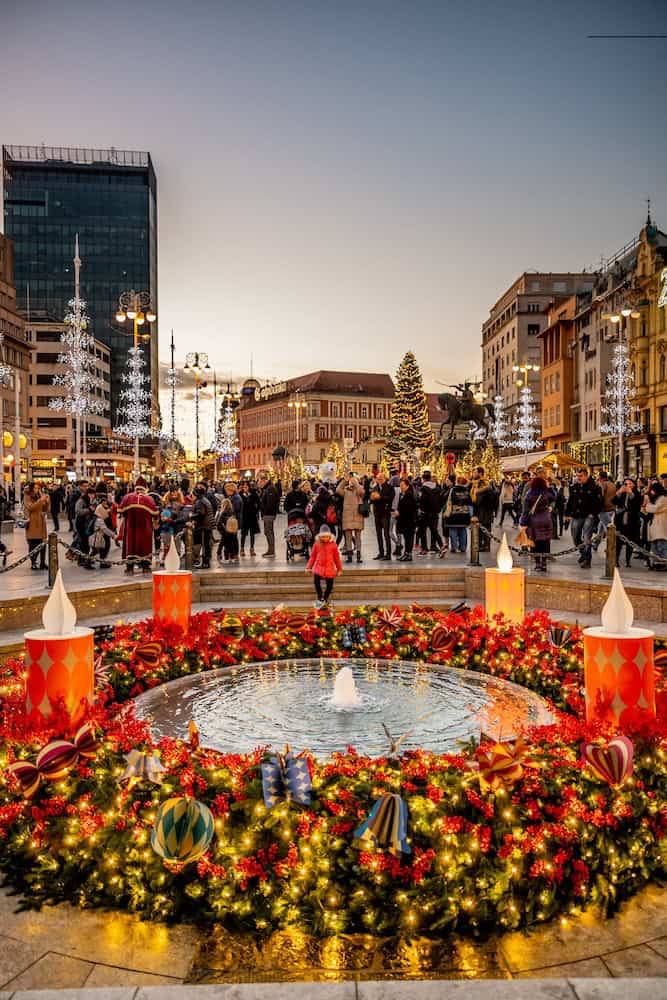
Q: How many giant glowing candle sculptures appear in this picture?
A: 4